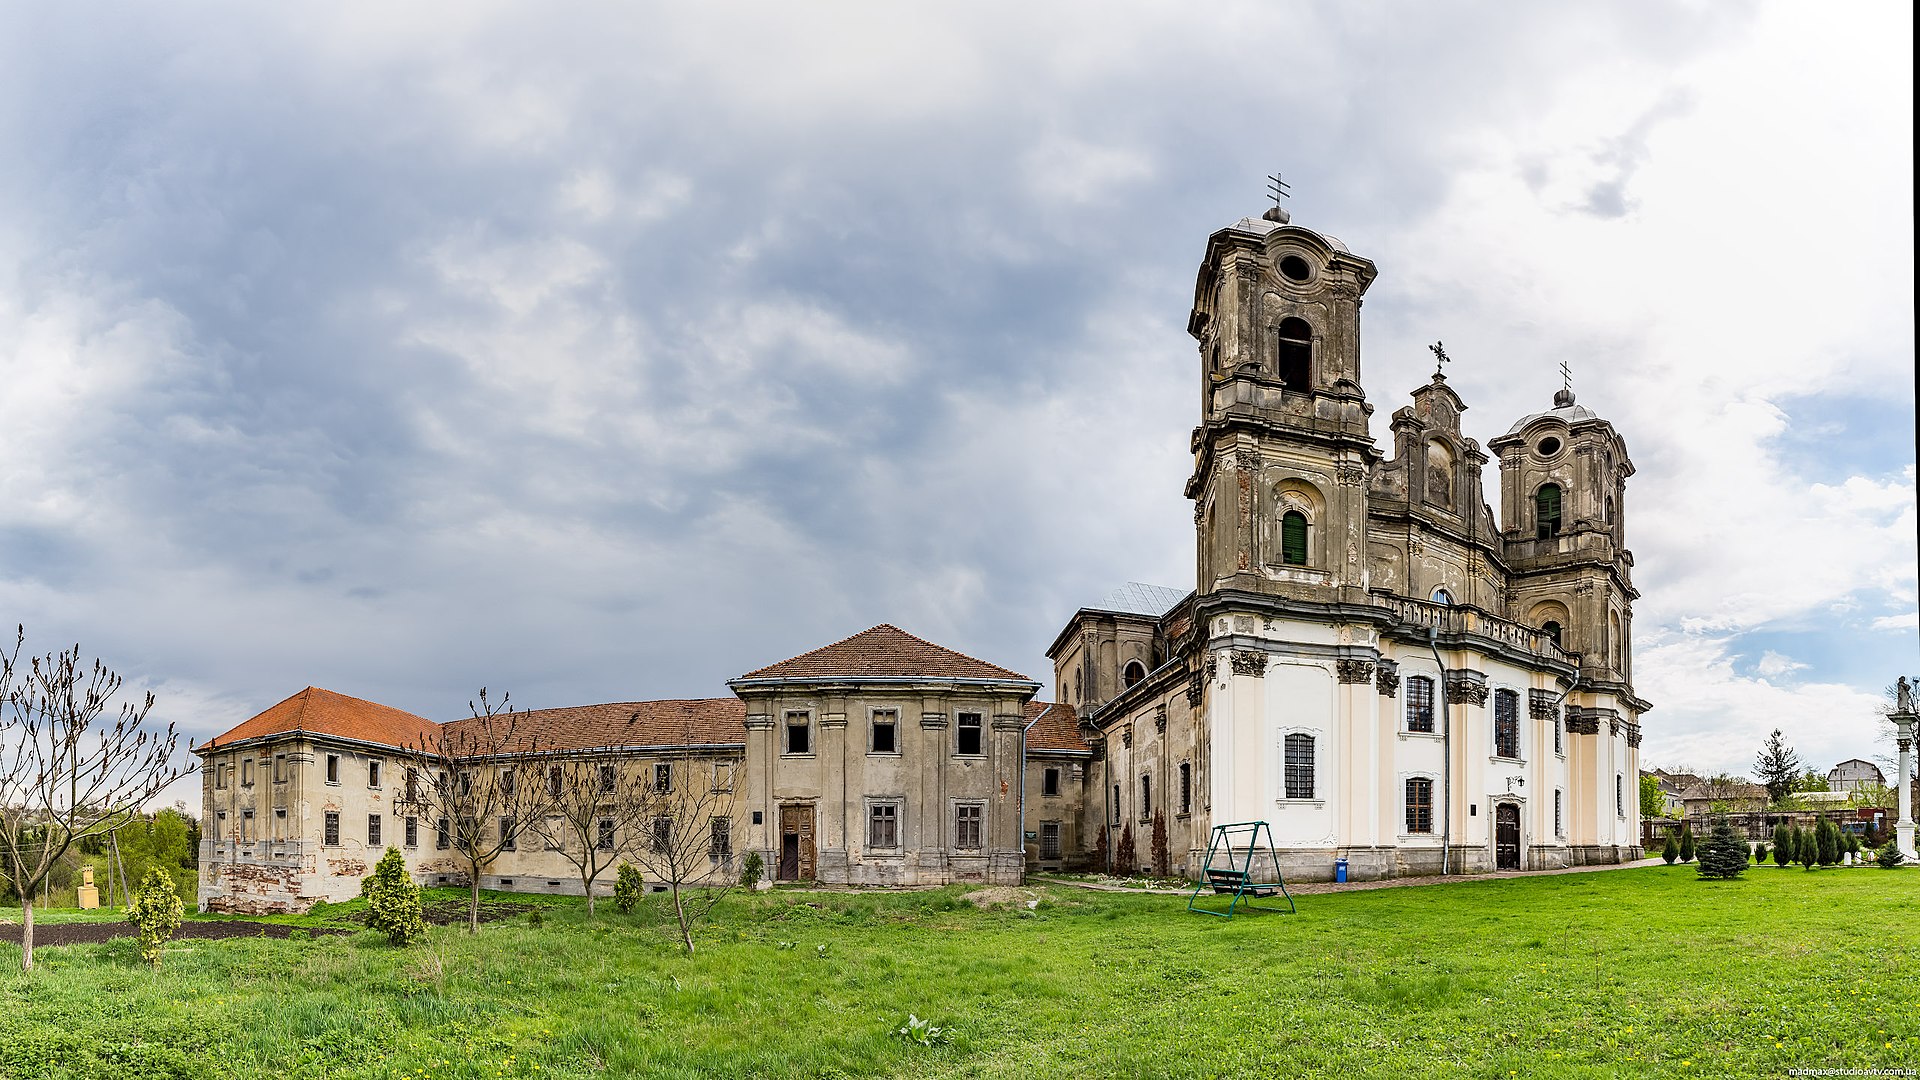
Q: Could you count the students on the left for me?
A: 0